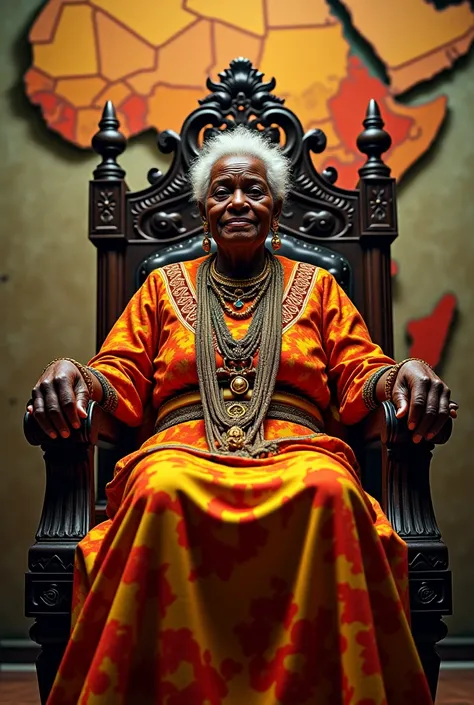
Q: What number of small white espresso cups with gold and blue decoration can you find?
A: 0